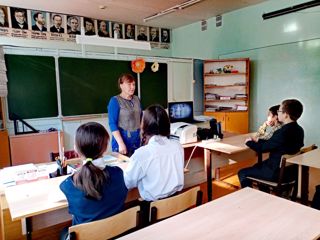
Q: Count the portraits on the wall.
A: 12